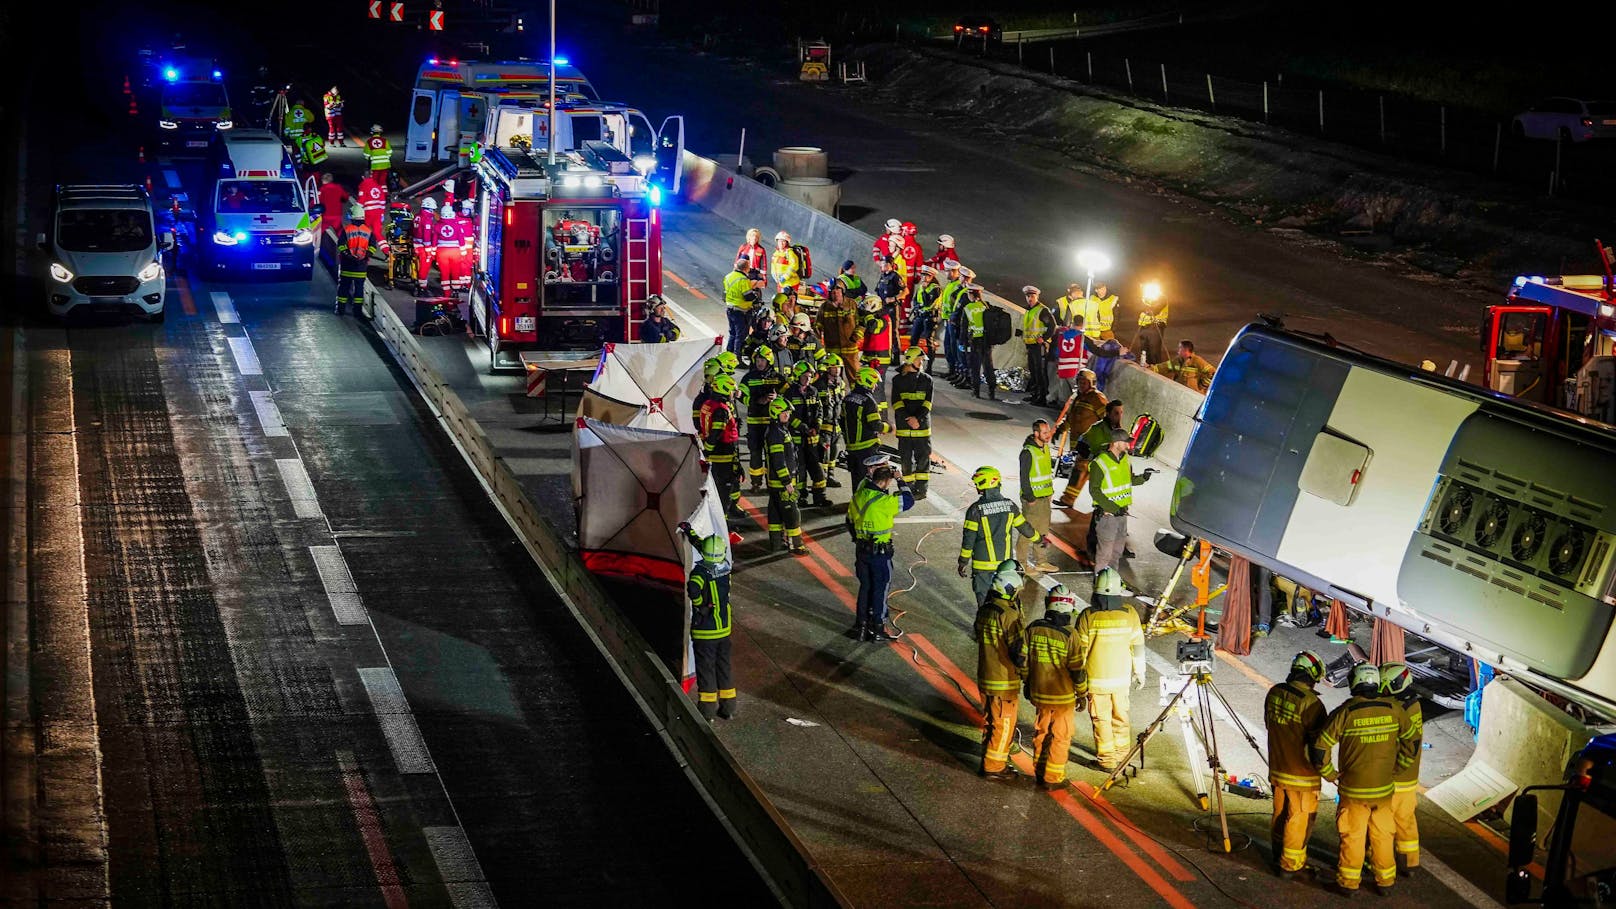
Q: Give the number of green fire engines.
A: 0